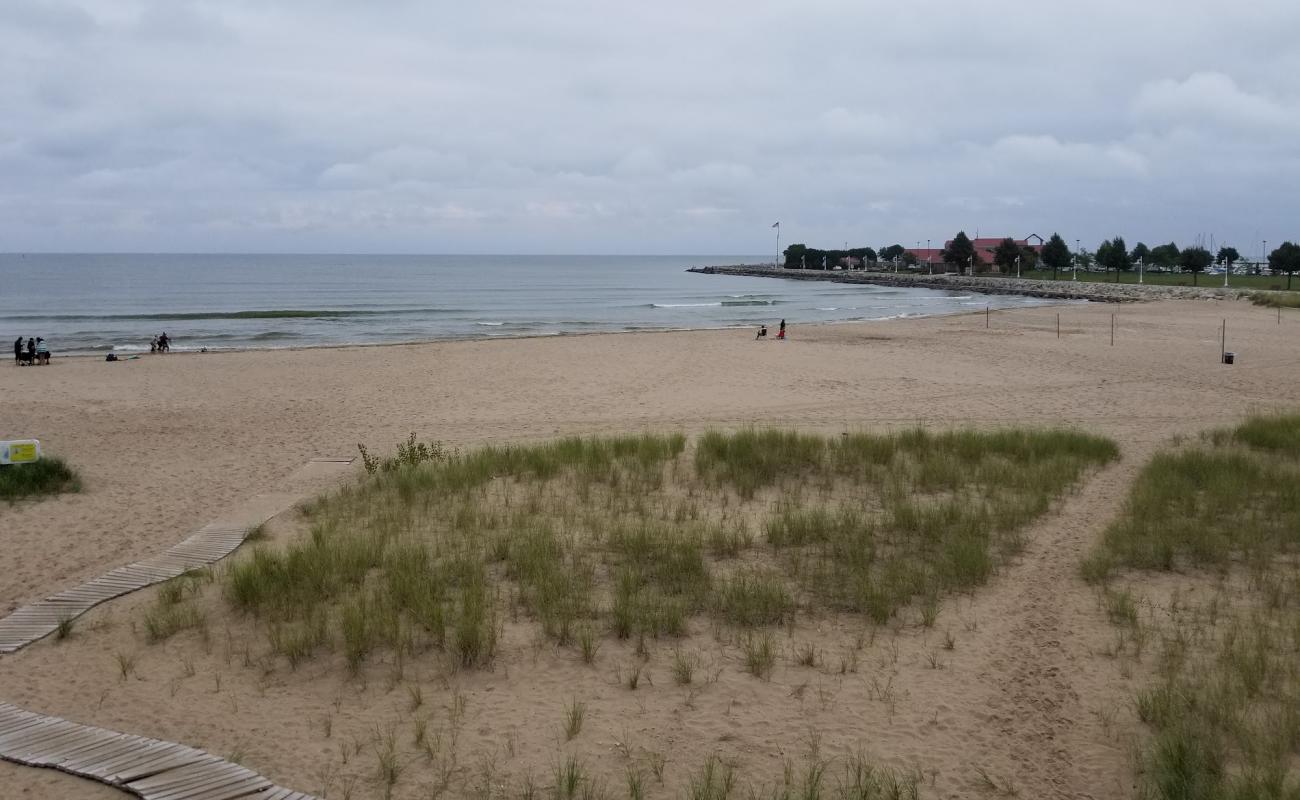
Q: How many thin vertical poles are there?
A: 5